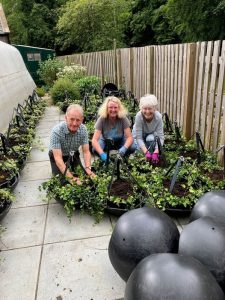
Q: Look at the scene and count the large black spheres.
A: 4